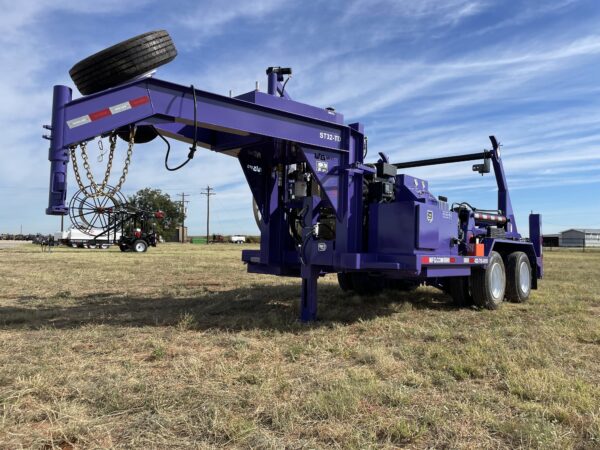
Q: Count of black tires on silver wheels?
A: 2